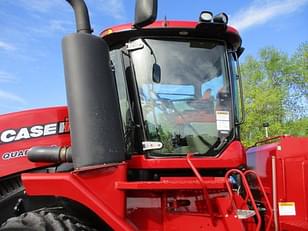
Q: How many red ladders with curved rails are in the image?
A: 1